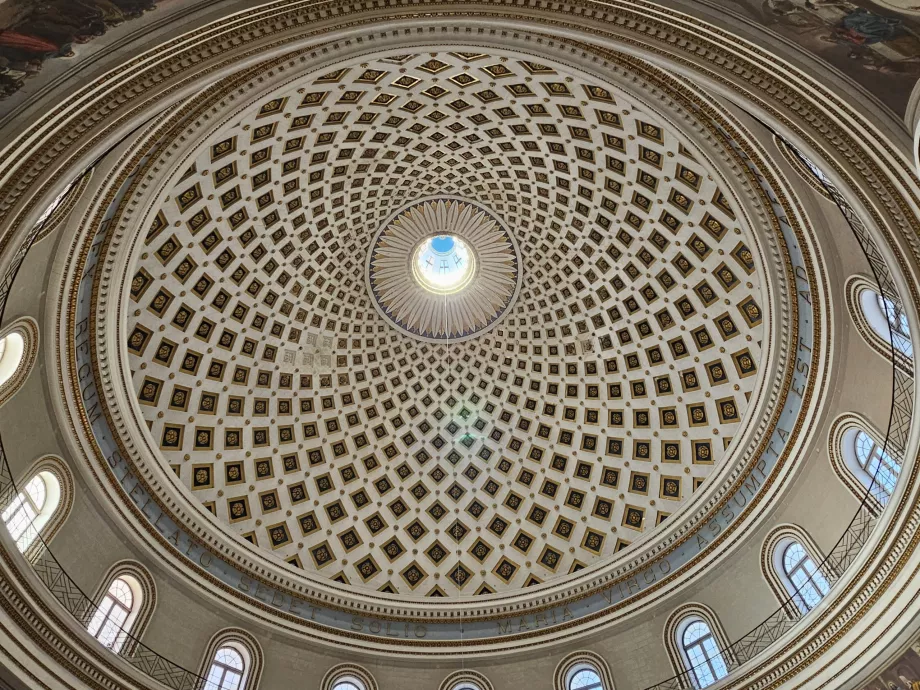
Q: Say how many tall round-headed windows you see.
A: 13